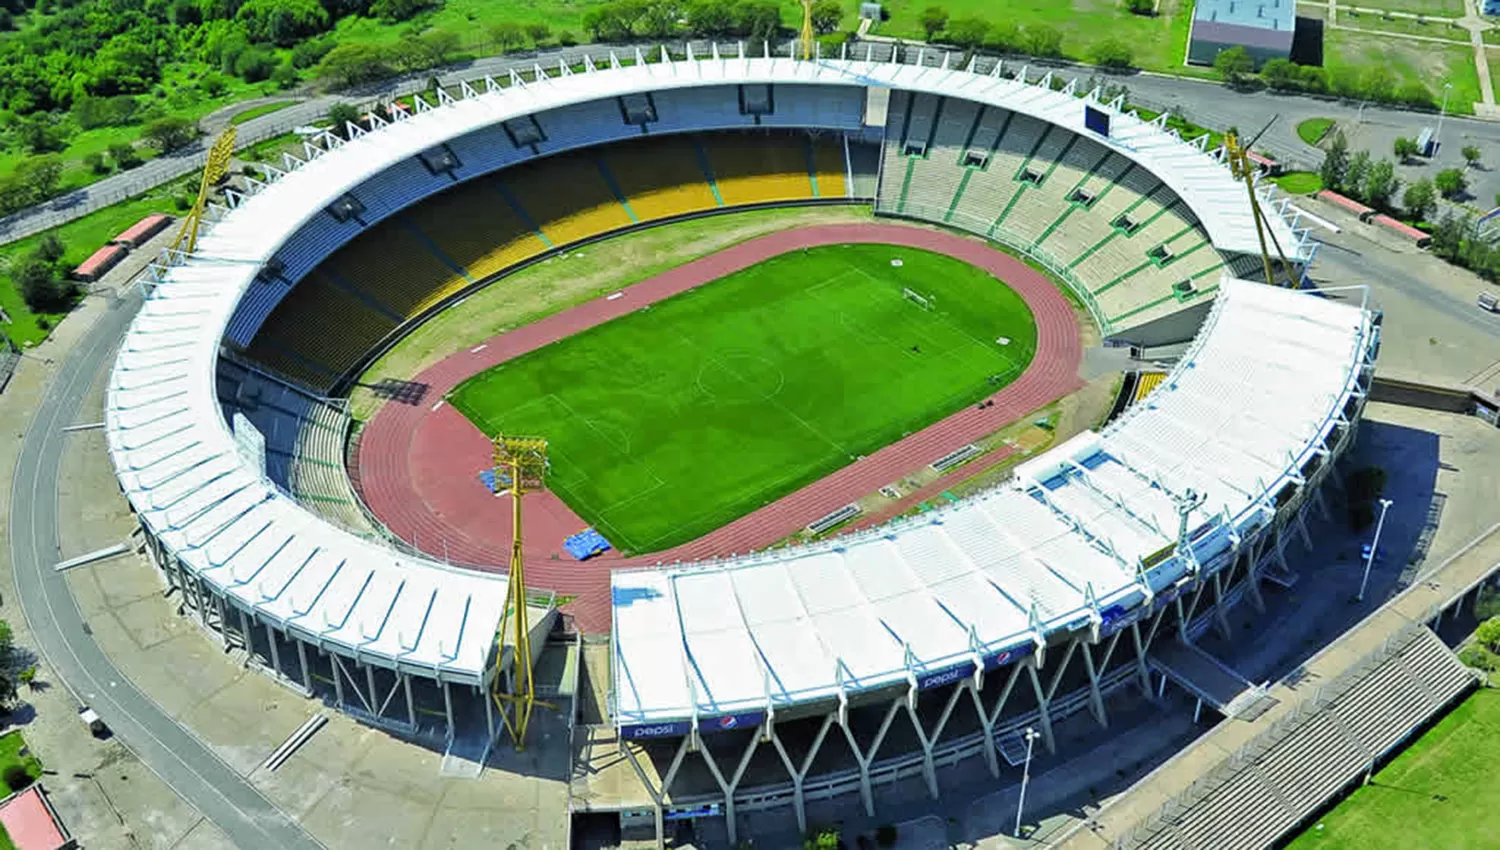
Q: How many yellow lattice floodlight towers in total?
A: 4